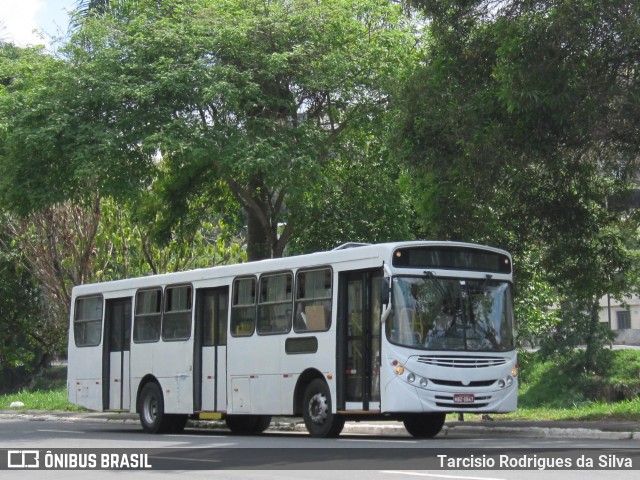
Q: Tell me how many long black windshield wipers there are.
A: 2